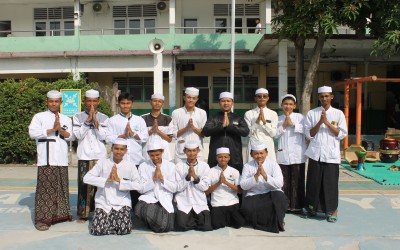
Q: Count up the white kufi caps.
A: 13